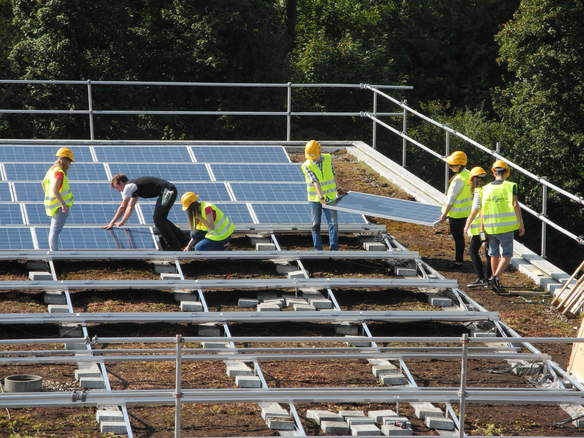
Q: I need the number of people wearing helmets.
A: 6